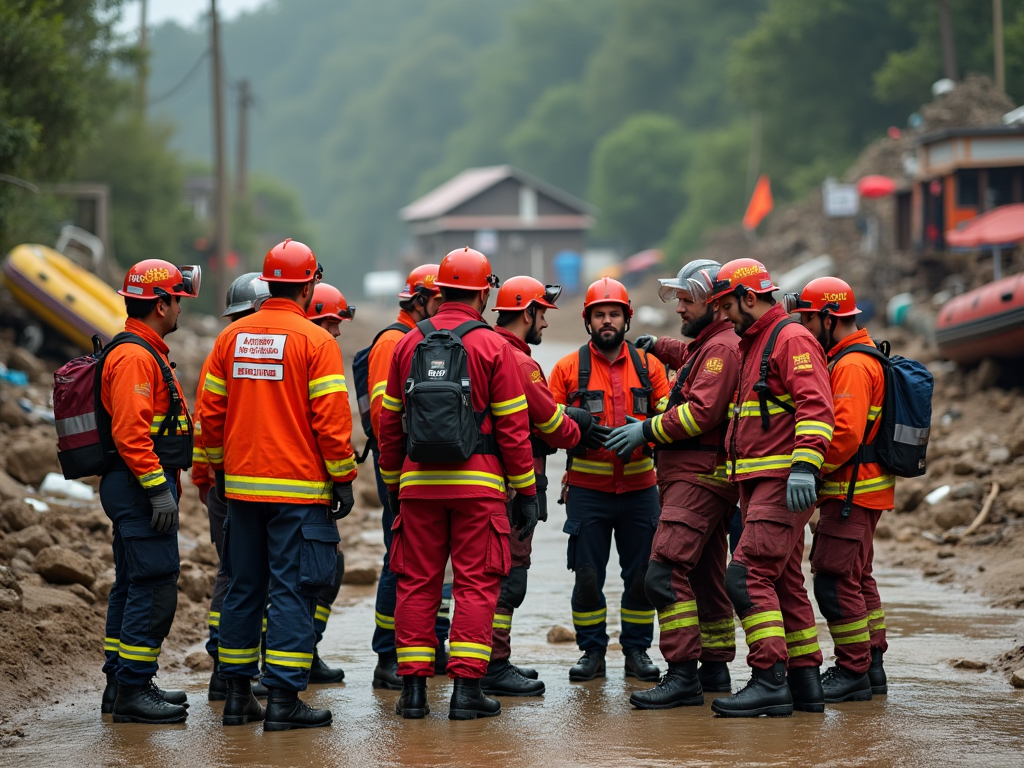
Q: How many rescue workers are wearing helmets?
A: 11